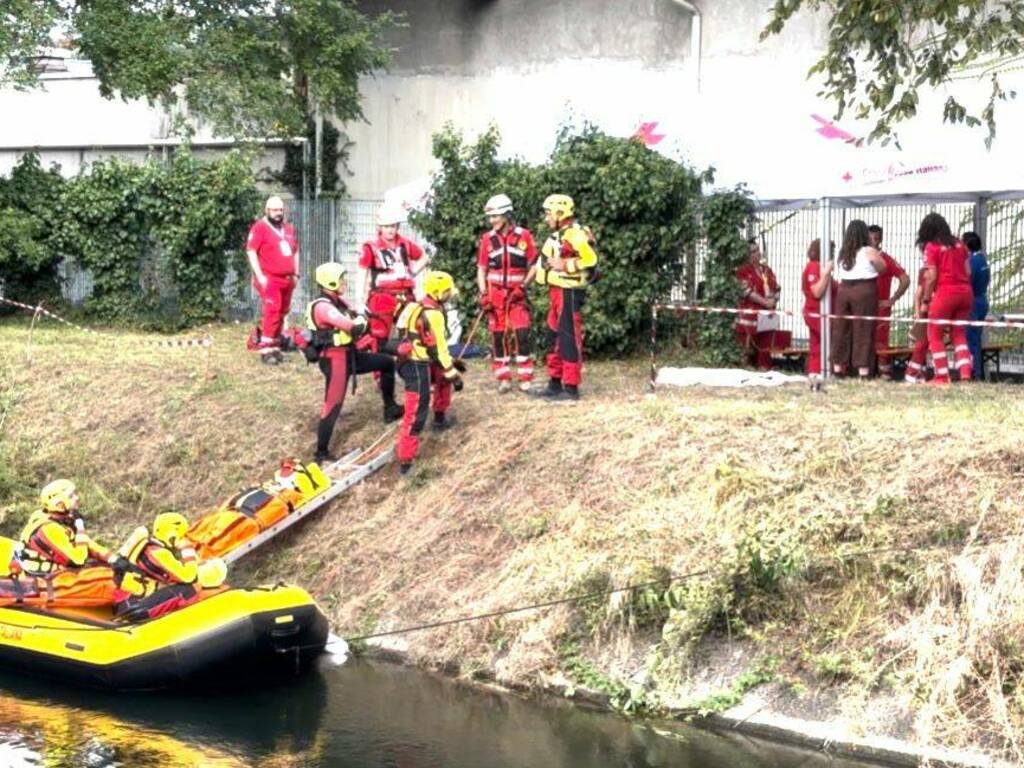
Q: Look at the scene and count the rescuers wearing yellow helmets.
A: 5